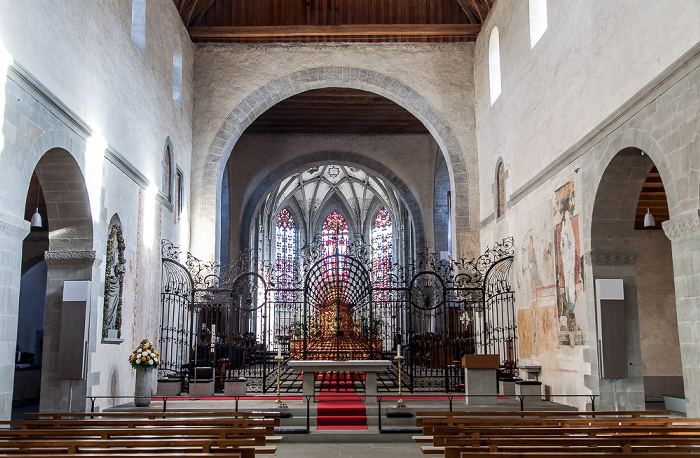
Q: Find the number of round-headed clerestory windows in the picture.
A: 4